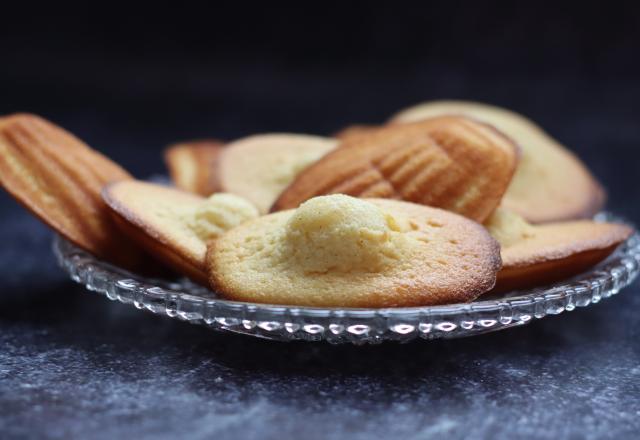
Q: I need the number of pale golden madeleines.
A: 5